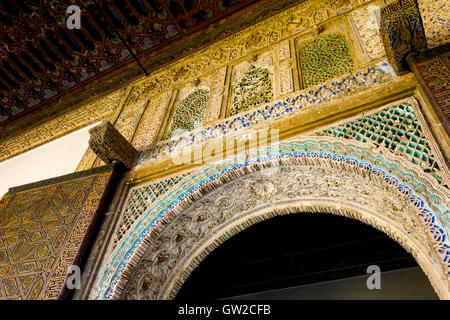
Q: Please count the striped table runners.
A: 0